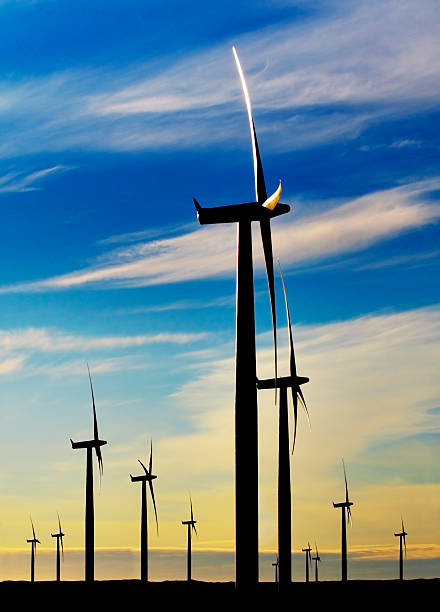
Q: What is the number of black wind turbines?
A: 12